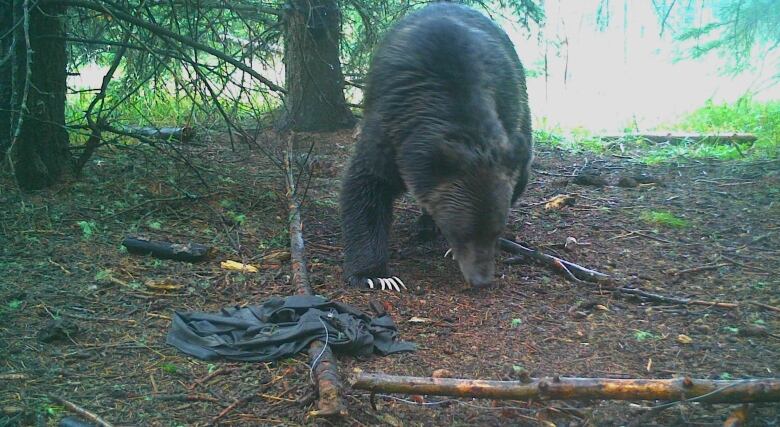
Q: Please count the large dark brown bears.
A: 1